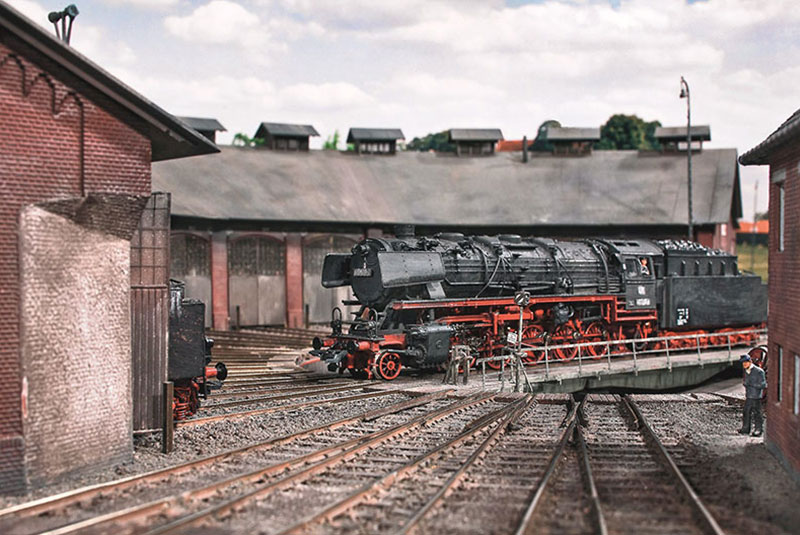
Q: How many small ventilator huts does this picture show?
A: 6